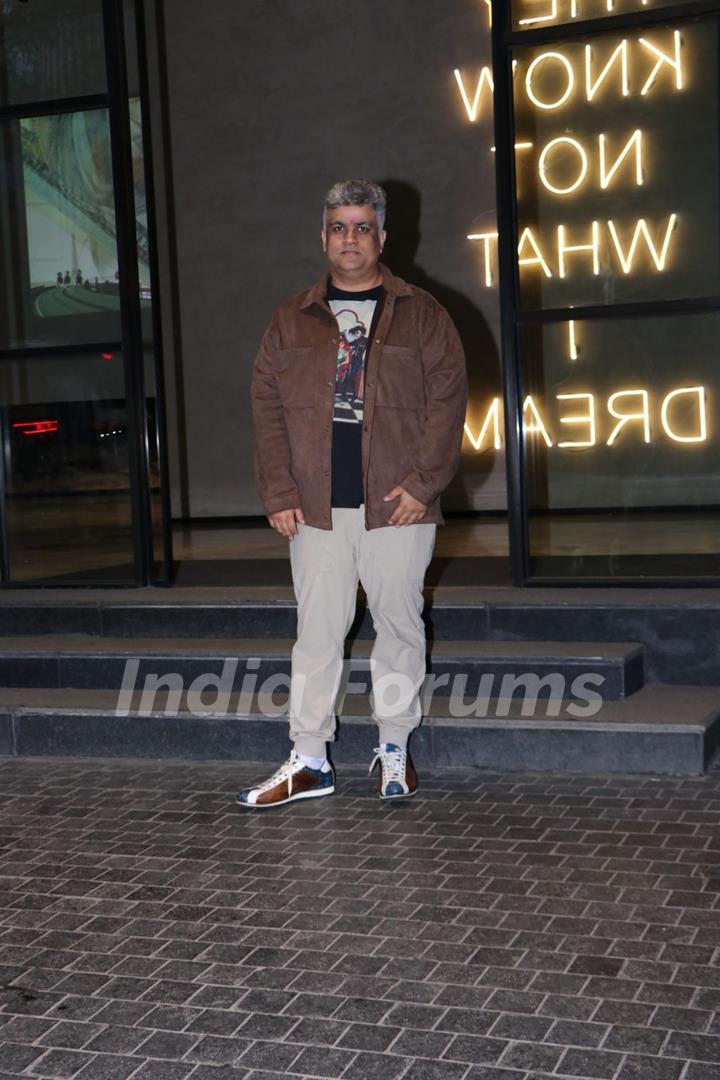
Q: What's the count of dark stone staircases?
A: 1